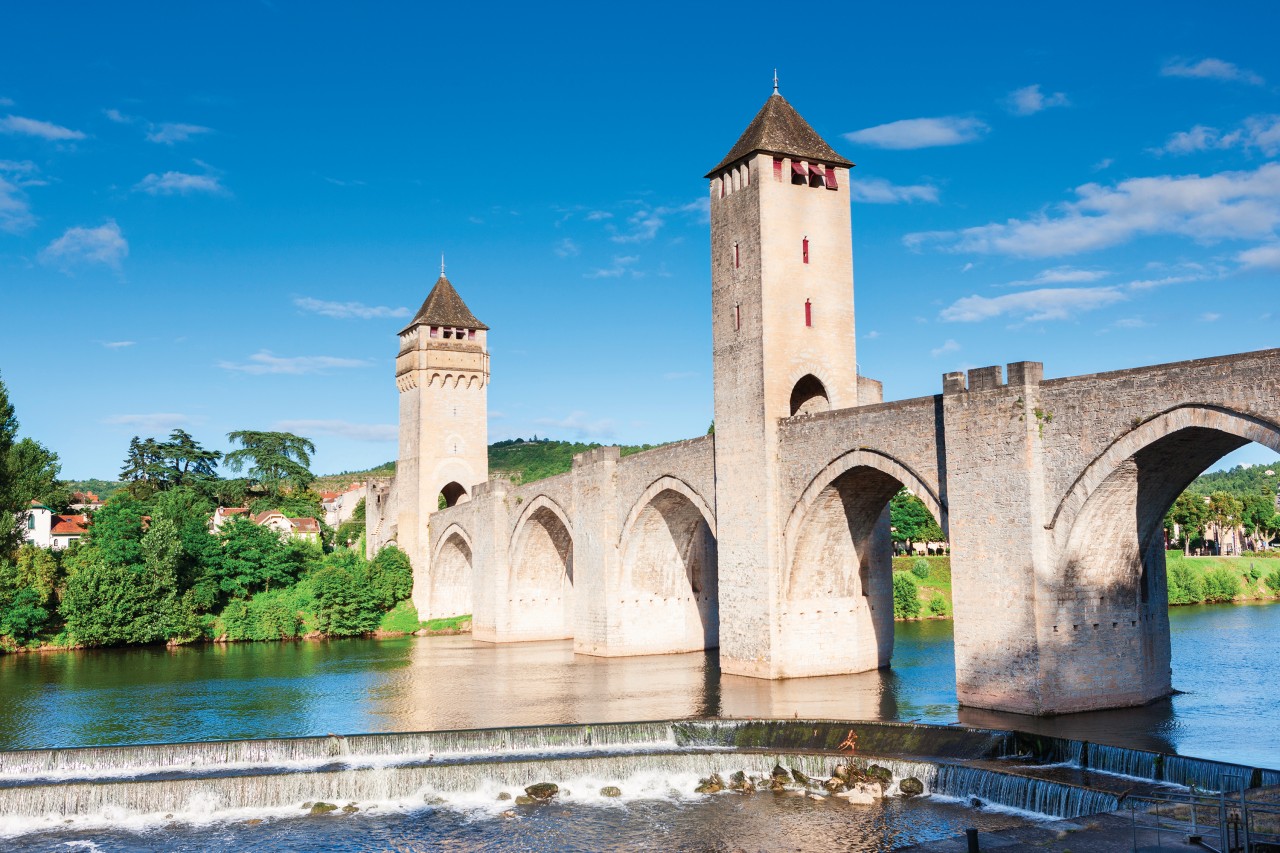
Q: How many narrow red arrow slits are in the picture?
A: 4